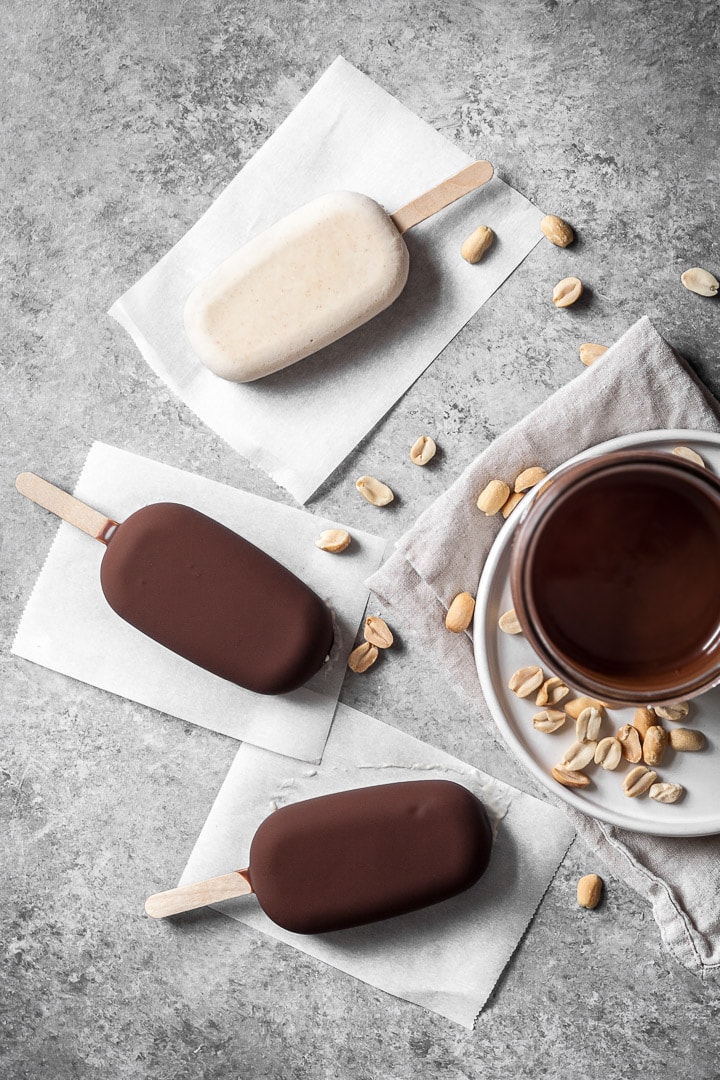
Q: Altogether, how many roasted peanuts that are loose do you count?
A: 15